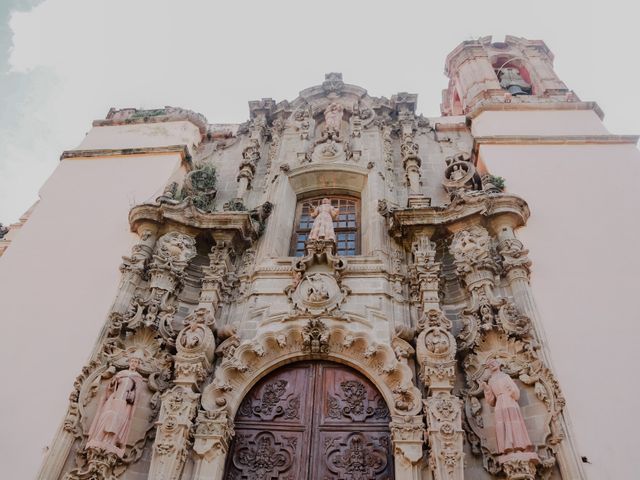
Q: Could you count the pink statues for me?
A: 4